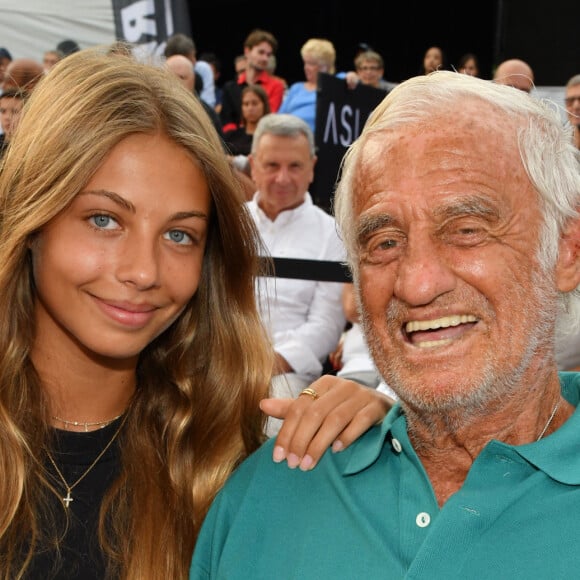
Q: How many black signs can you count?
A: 2